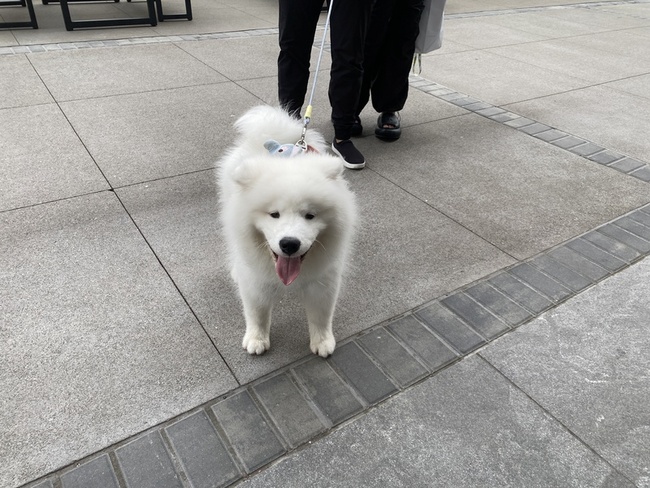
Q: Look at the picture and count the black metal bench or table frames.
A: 3